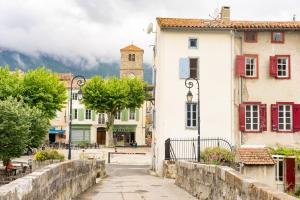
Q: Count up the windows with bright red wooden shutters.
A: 4